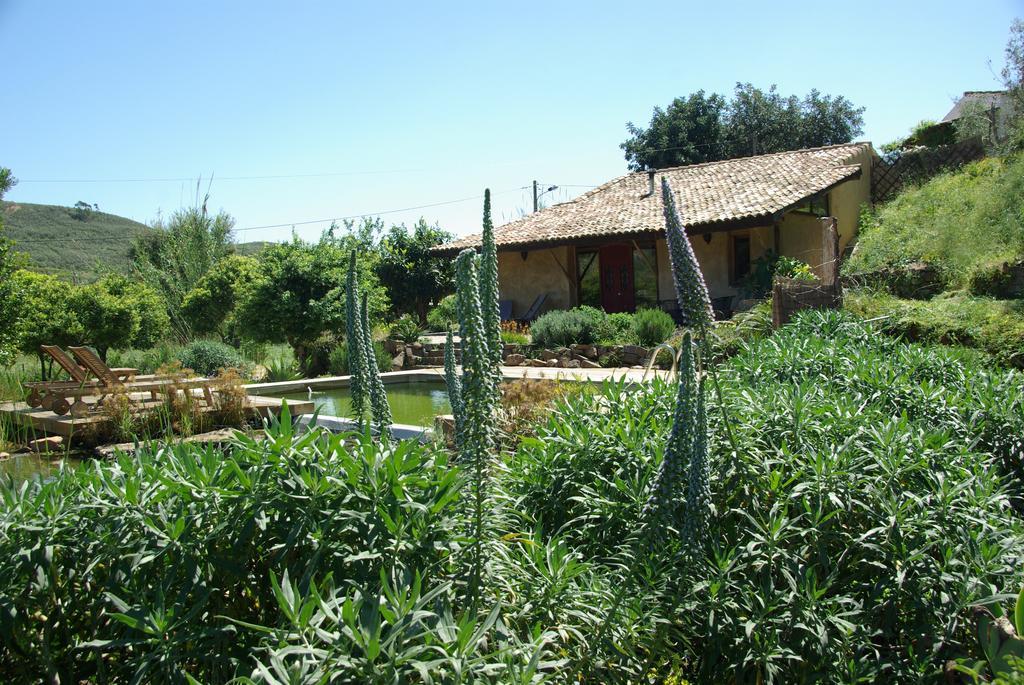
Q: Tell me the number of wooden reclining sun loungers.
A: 2